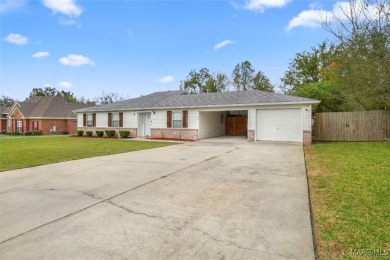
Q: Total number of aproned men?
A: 0